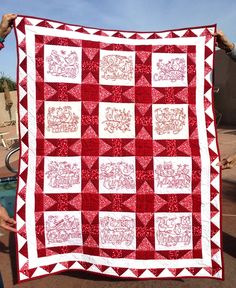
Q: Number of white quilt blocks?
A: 12